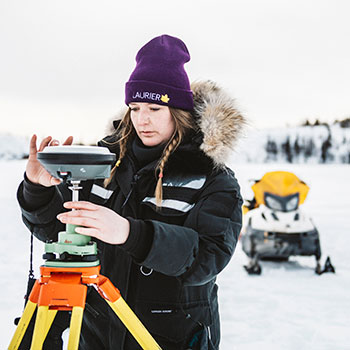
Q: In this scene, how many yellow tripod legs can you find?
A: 3